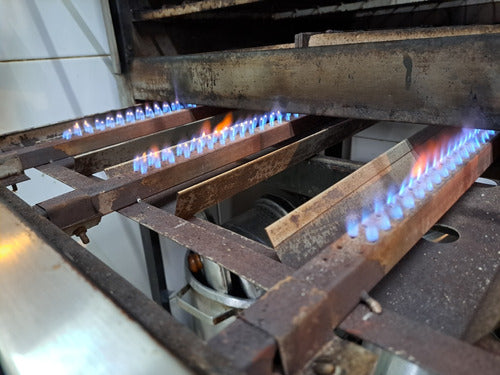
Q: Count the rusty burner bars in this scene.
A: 3